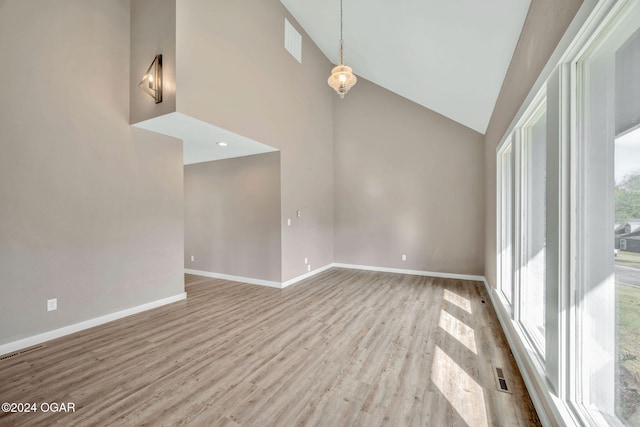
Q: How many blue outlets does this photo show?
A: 0